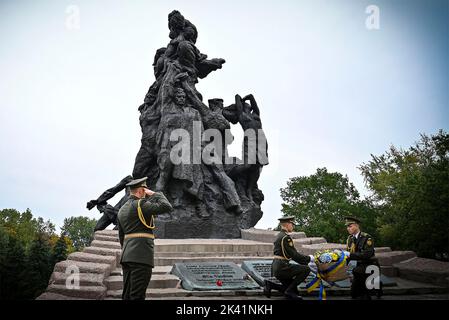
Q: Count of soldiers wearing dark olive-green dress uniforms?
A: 3